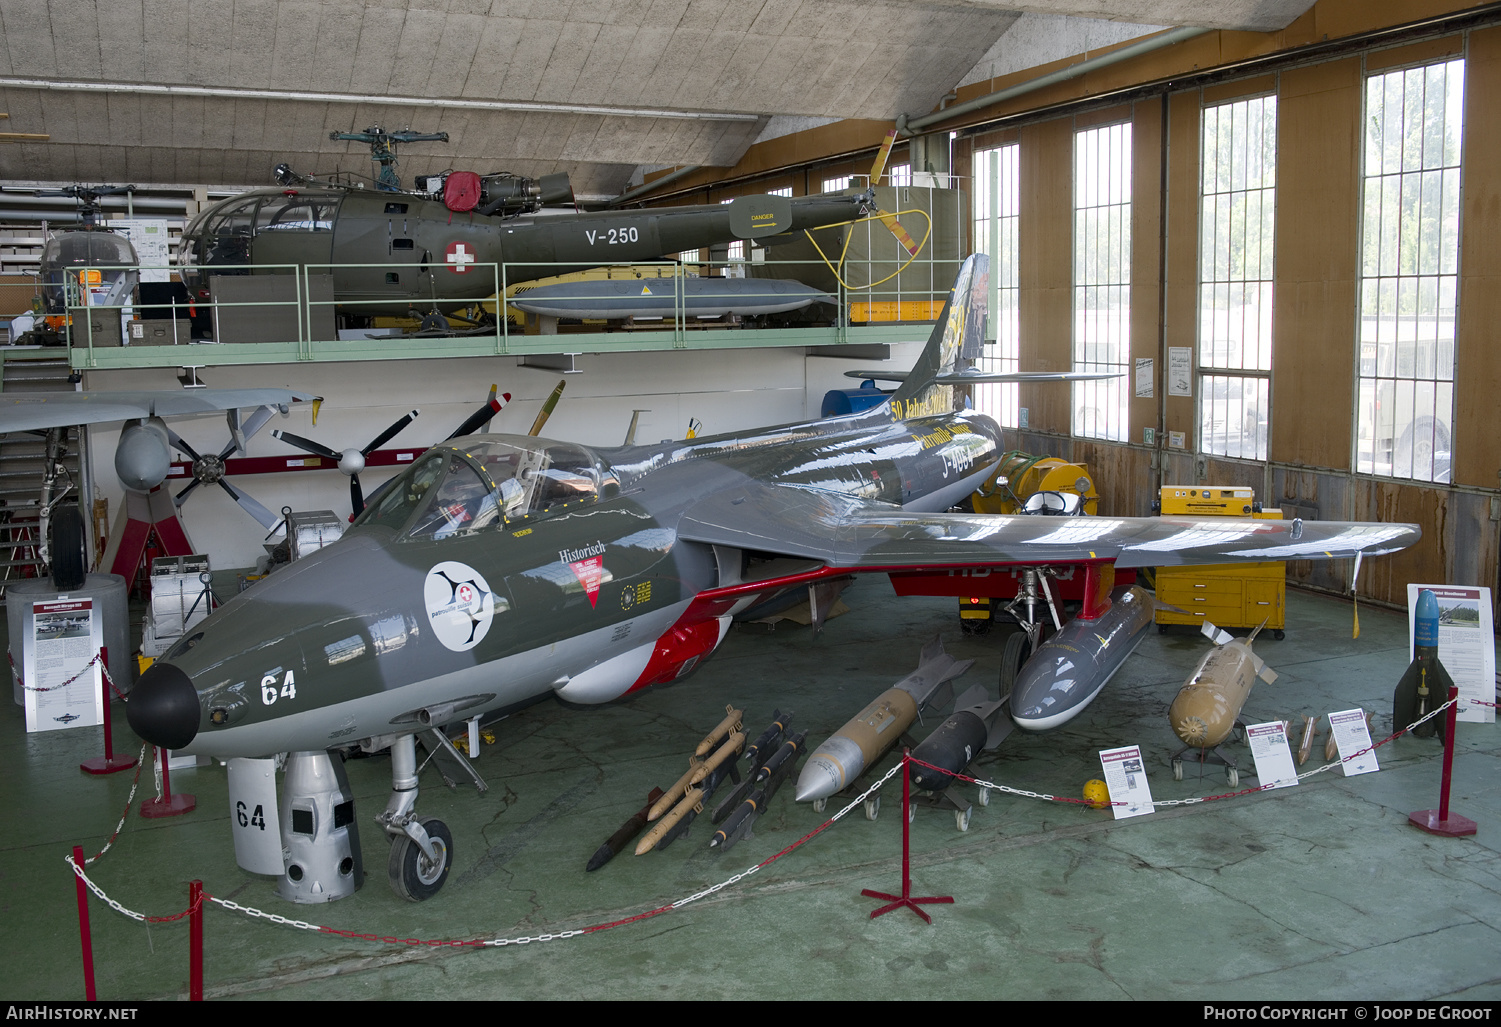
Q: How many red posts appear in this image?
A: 6